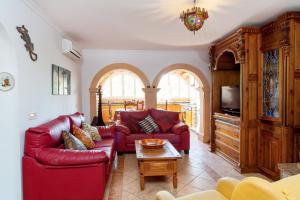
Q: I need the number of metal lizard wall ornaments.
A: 1